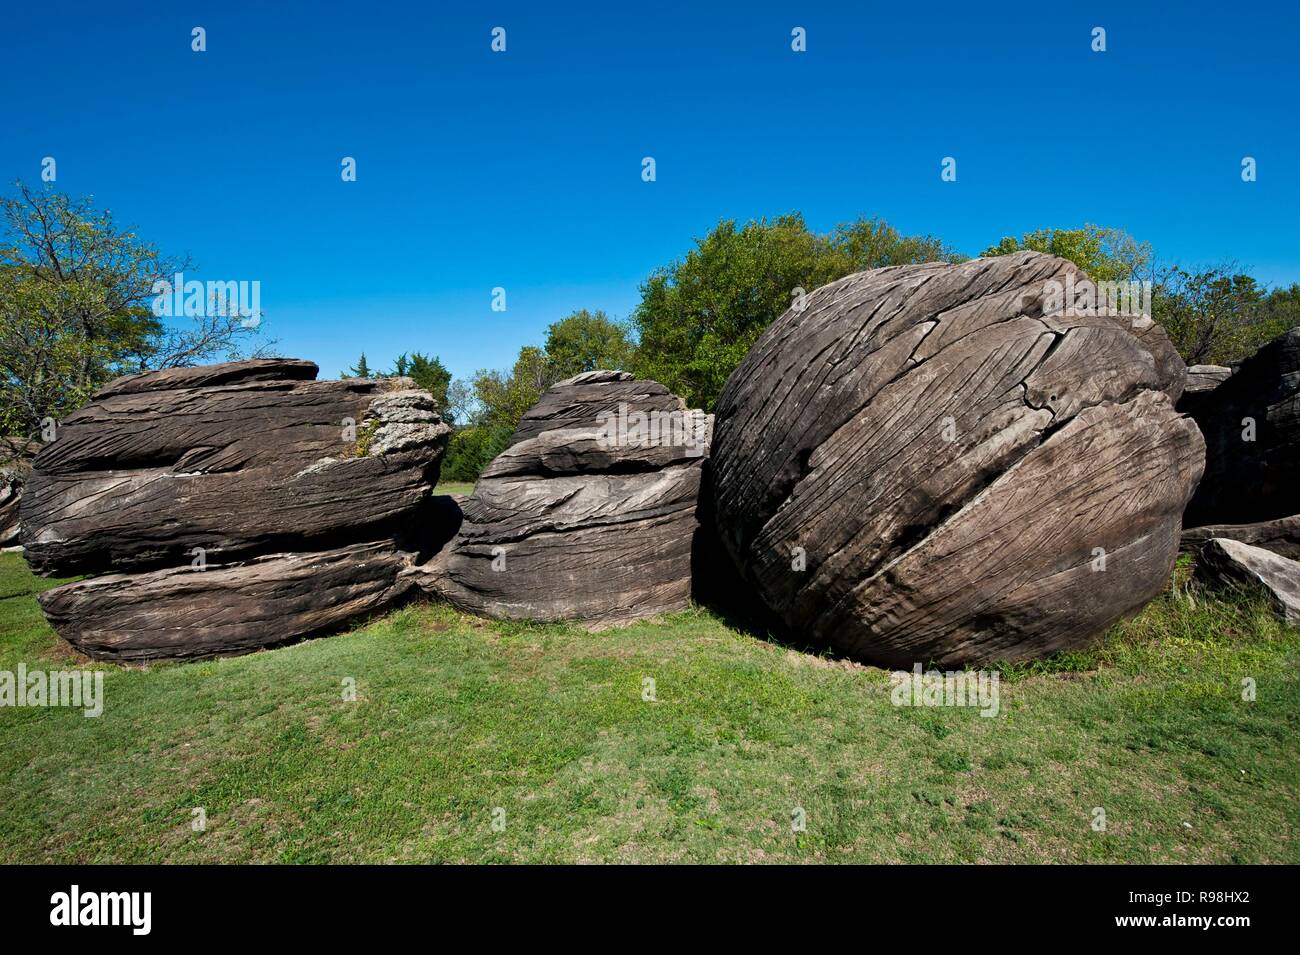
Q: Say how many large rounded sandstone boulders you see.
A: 3